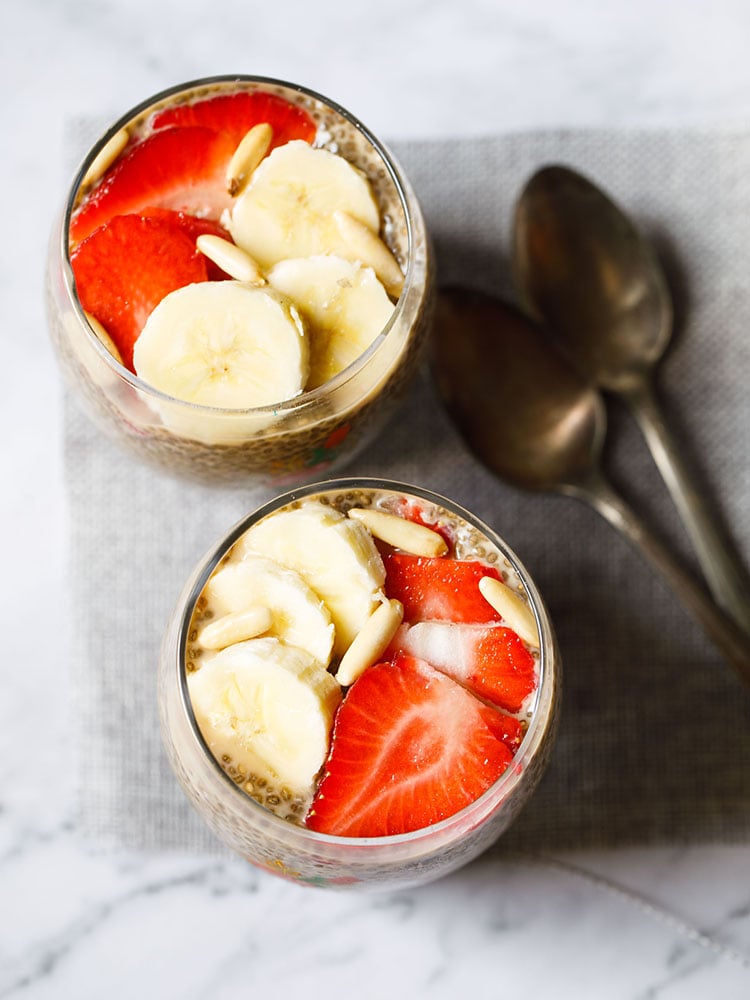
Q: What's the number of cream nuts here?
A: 9